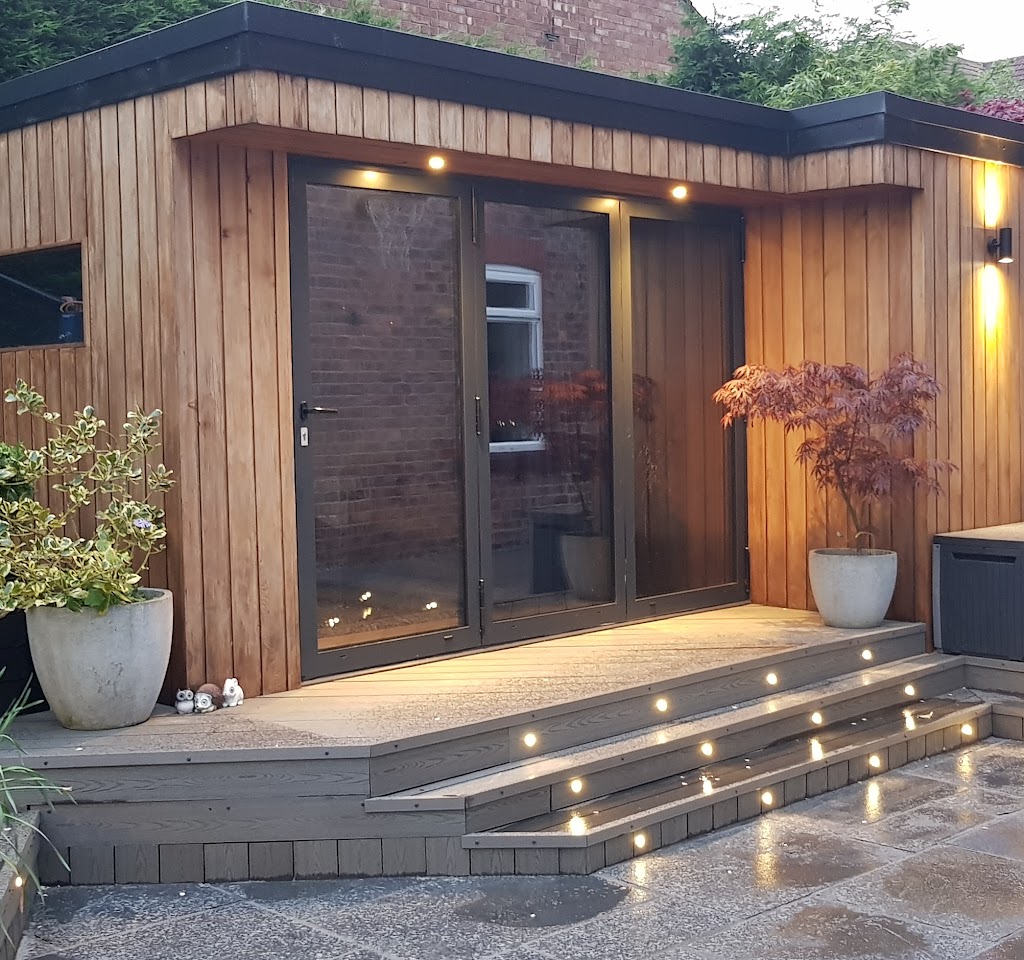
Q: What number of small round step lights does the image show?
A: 12